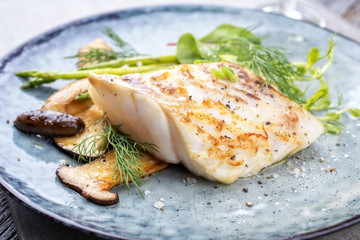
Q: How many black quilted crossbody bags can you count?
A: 0